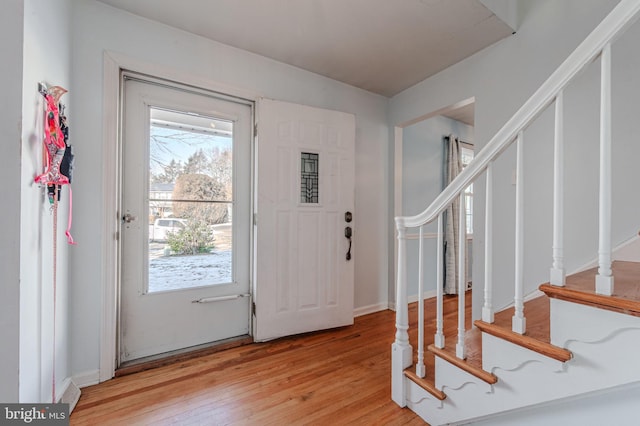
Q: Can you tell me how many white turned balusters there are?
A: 7